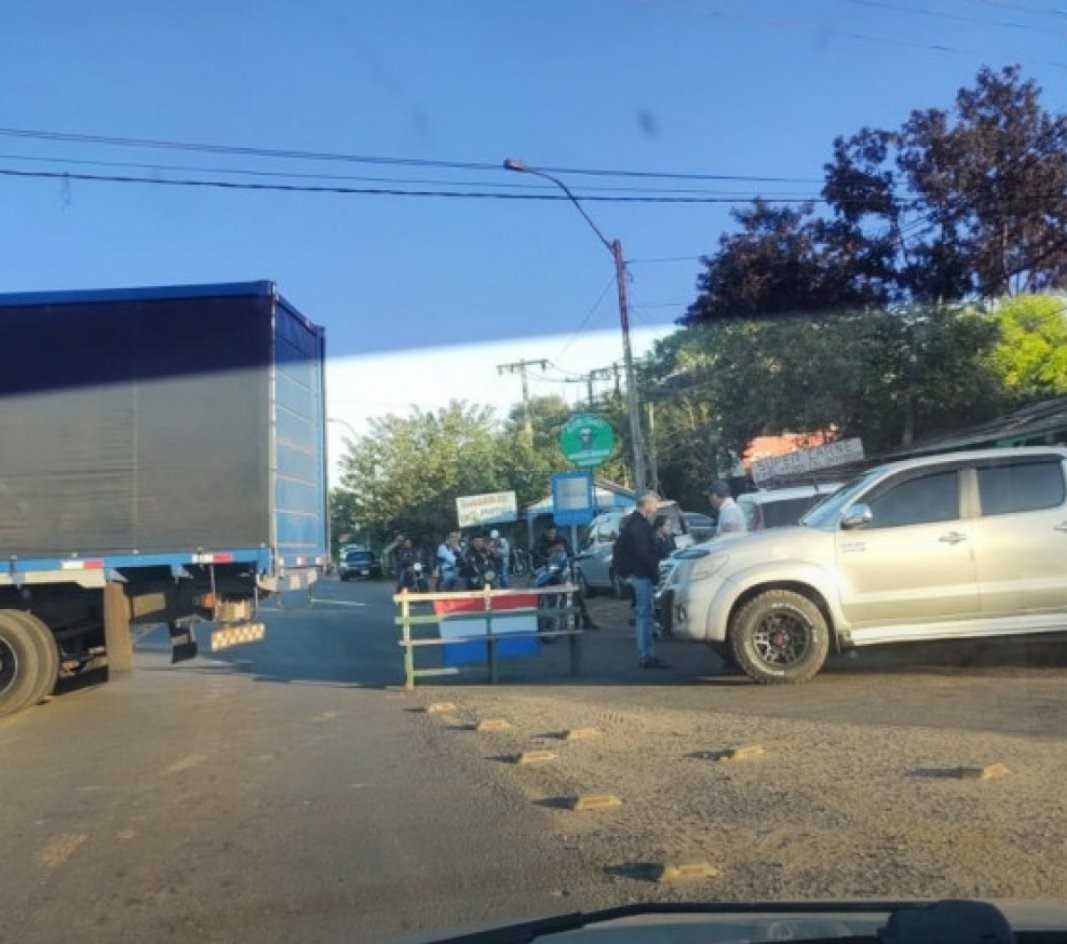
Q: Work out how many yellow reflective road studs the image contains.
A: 8